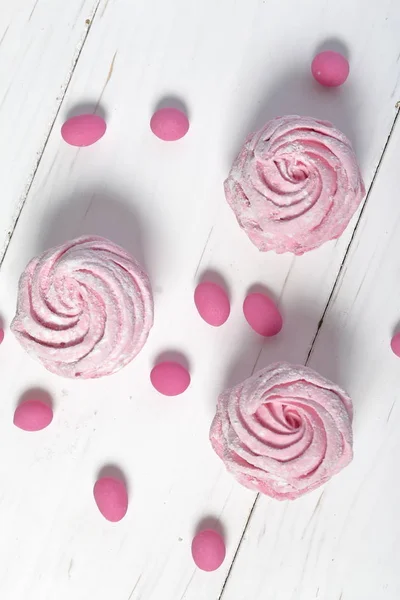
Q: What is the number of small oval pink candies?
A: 11